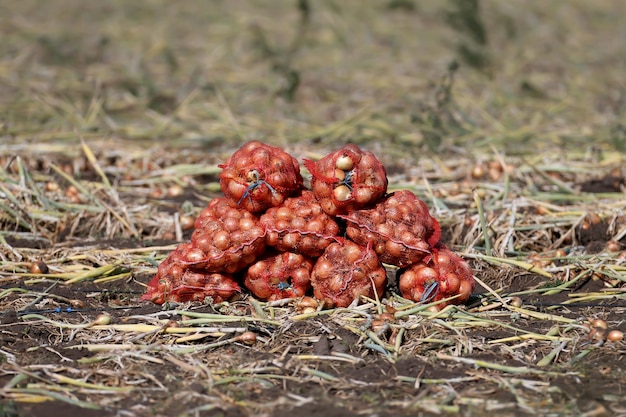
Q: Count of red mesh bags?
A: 9